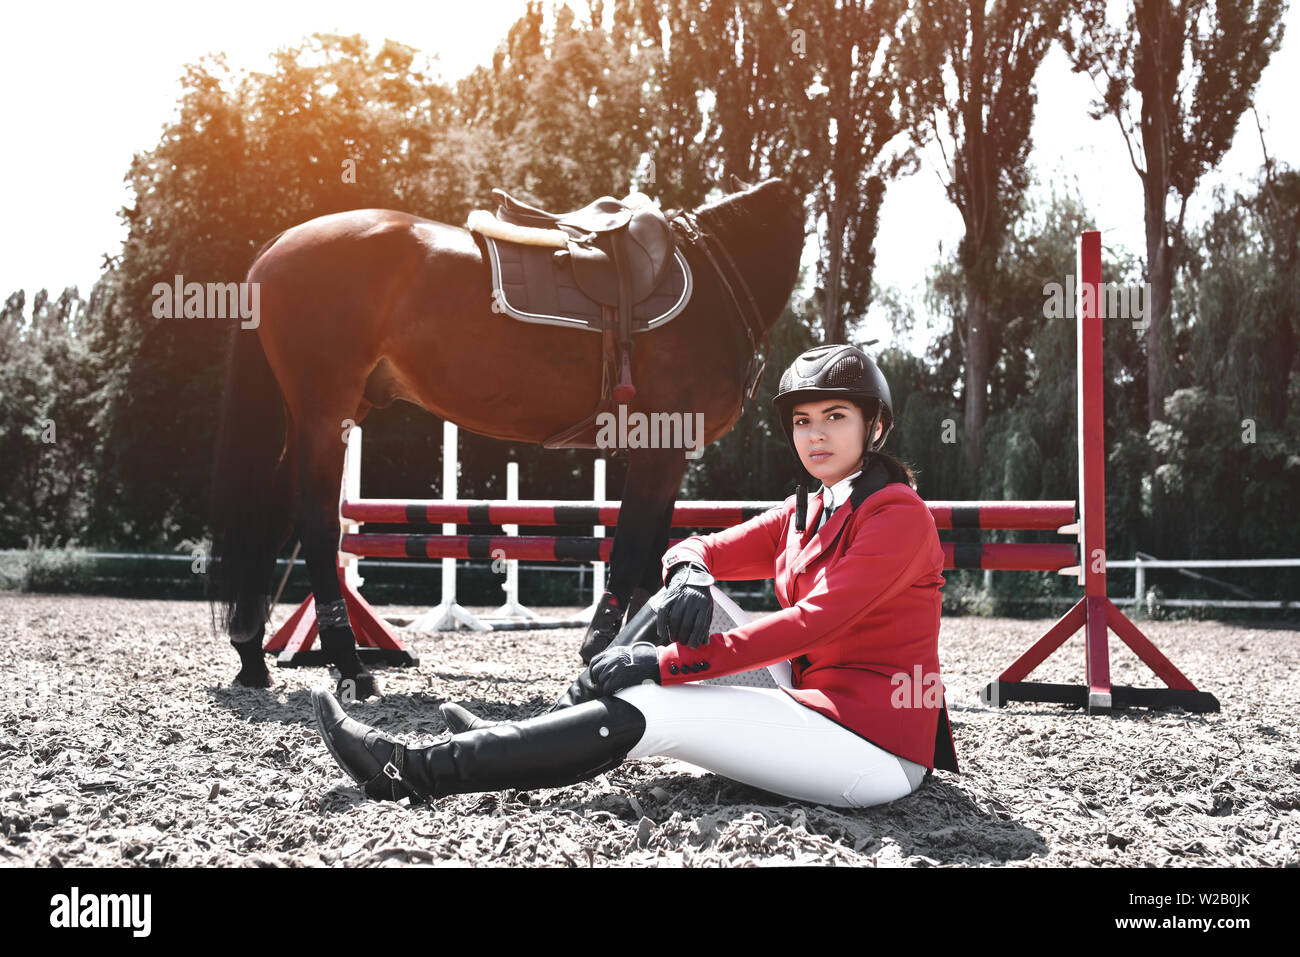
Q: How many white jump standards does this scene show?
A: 4